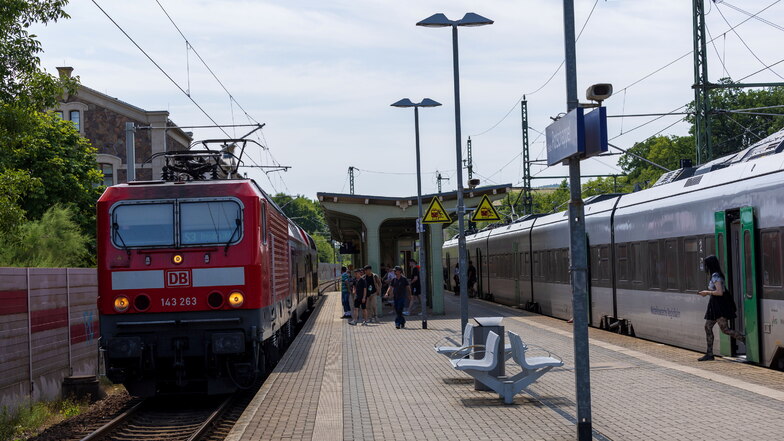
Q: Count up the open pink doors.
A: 0